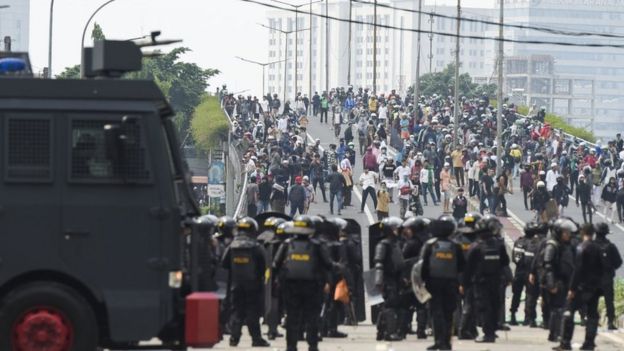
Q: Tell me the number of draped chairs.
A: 0